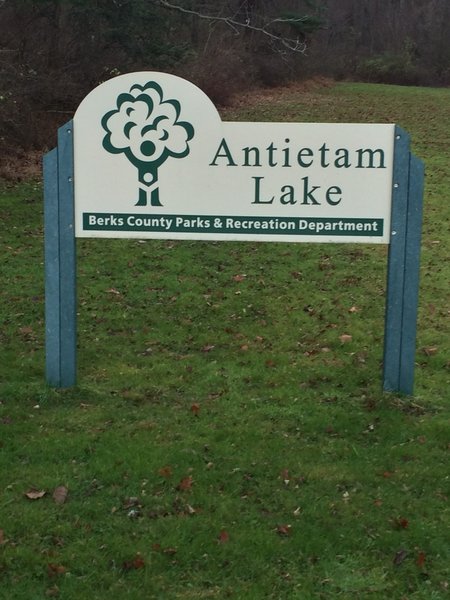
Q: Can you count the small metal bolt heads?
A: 6